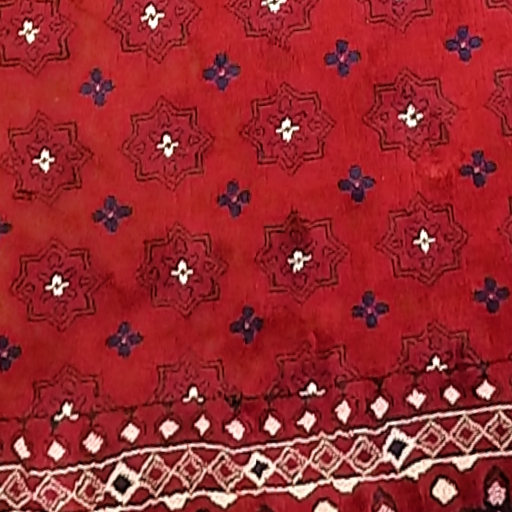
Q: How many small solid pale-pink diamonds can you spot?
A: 14